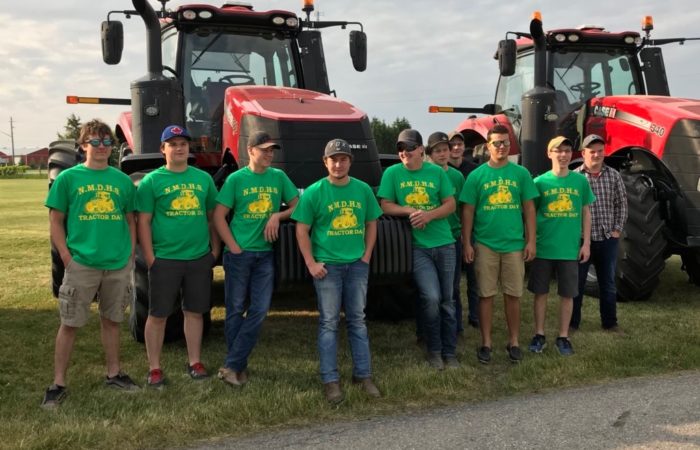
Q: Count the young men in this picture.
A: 10